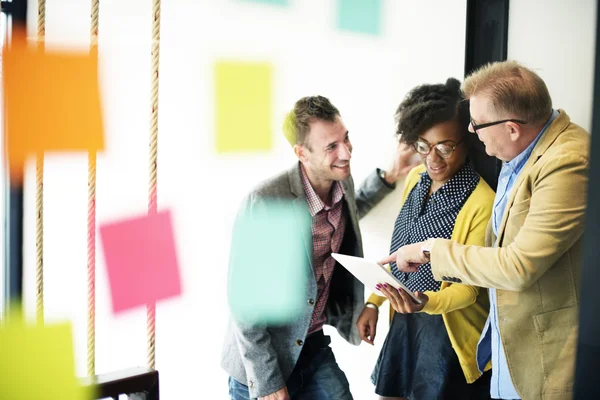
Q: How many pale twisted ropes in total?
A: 3